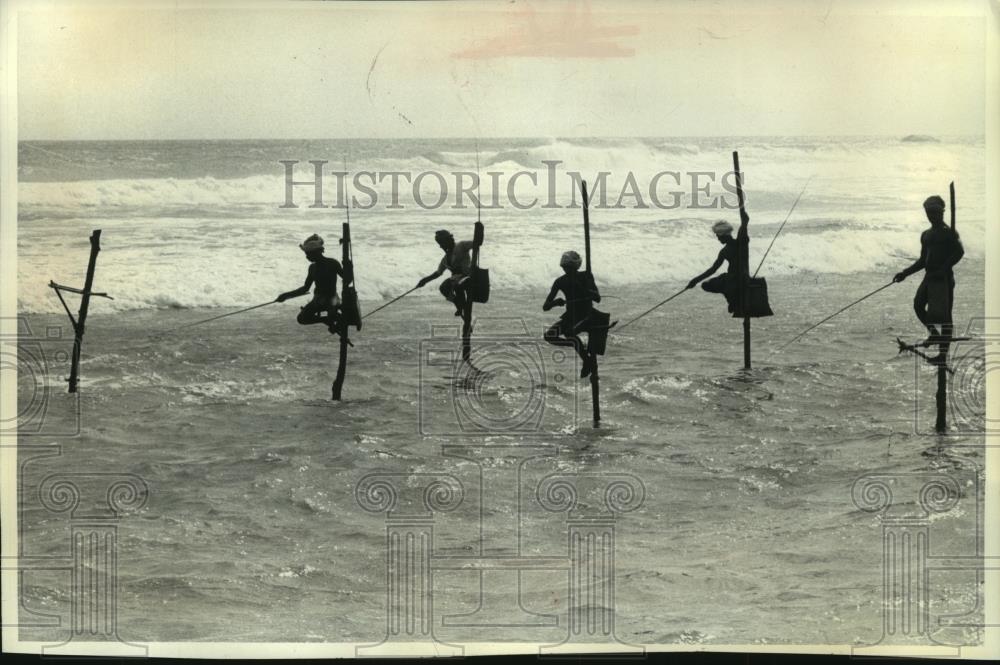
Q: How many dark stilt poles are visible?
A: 6